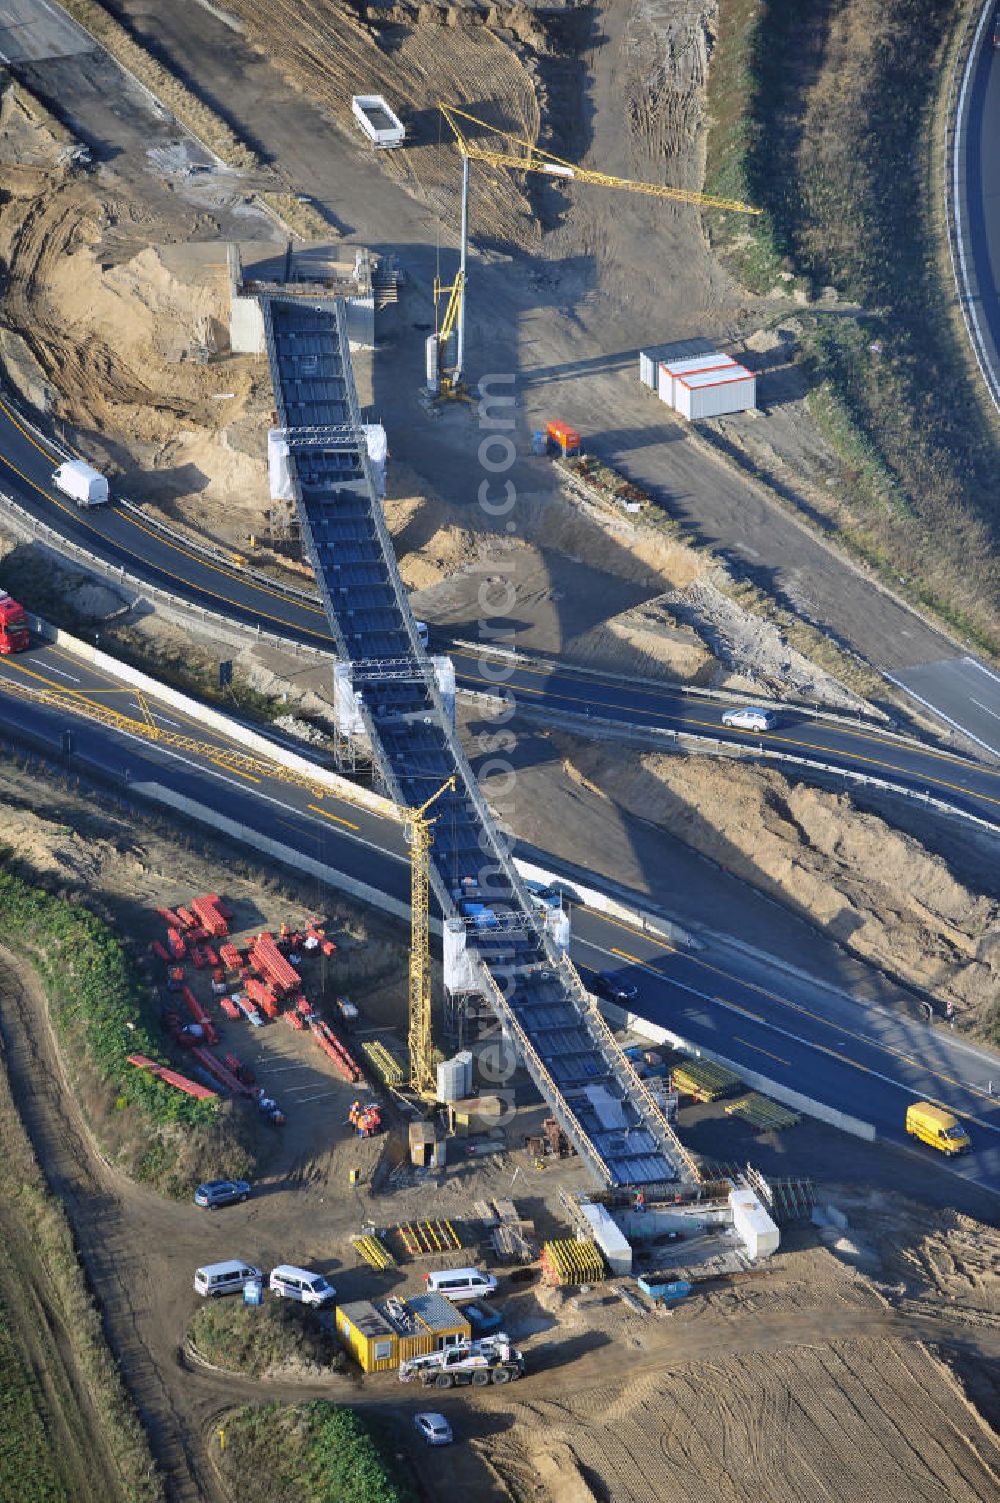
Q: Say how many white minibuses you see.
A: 3